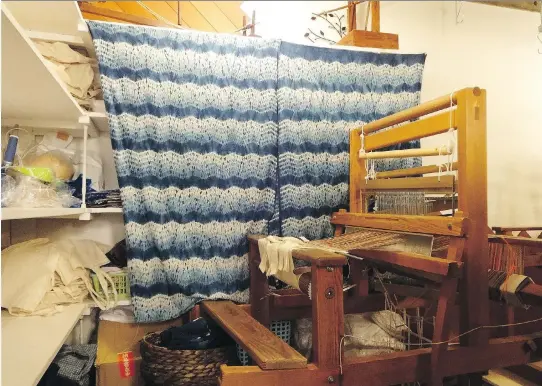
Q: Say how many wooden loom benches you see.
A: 1